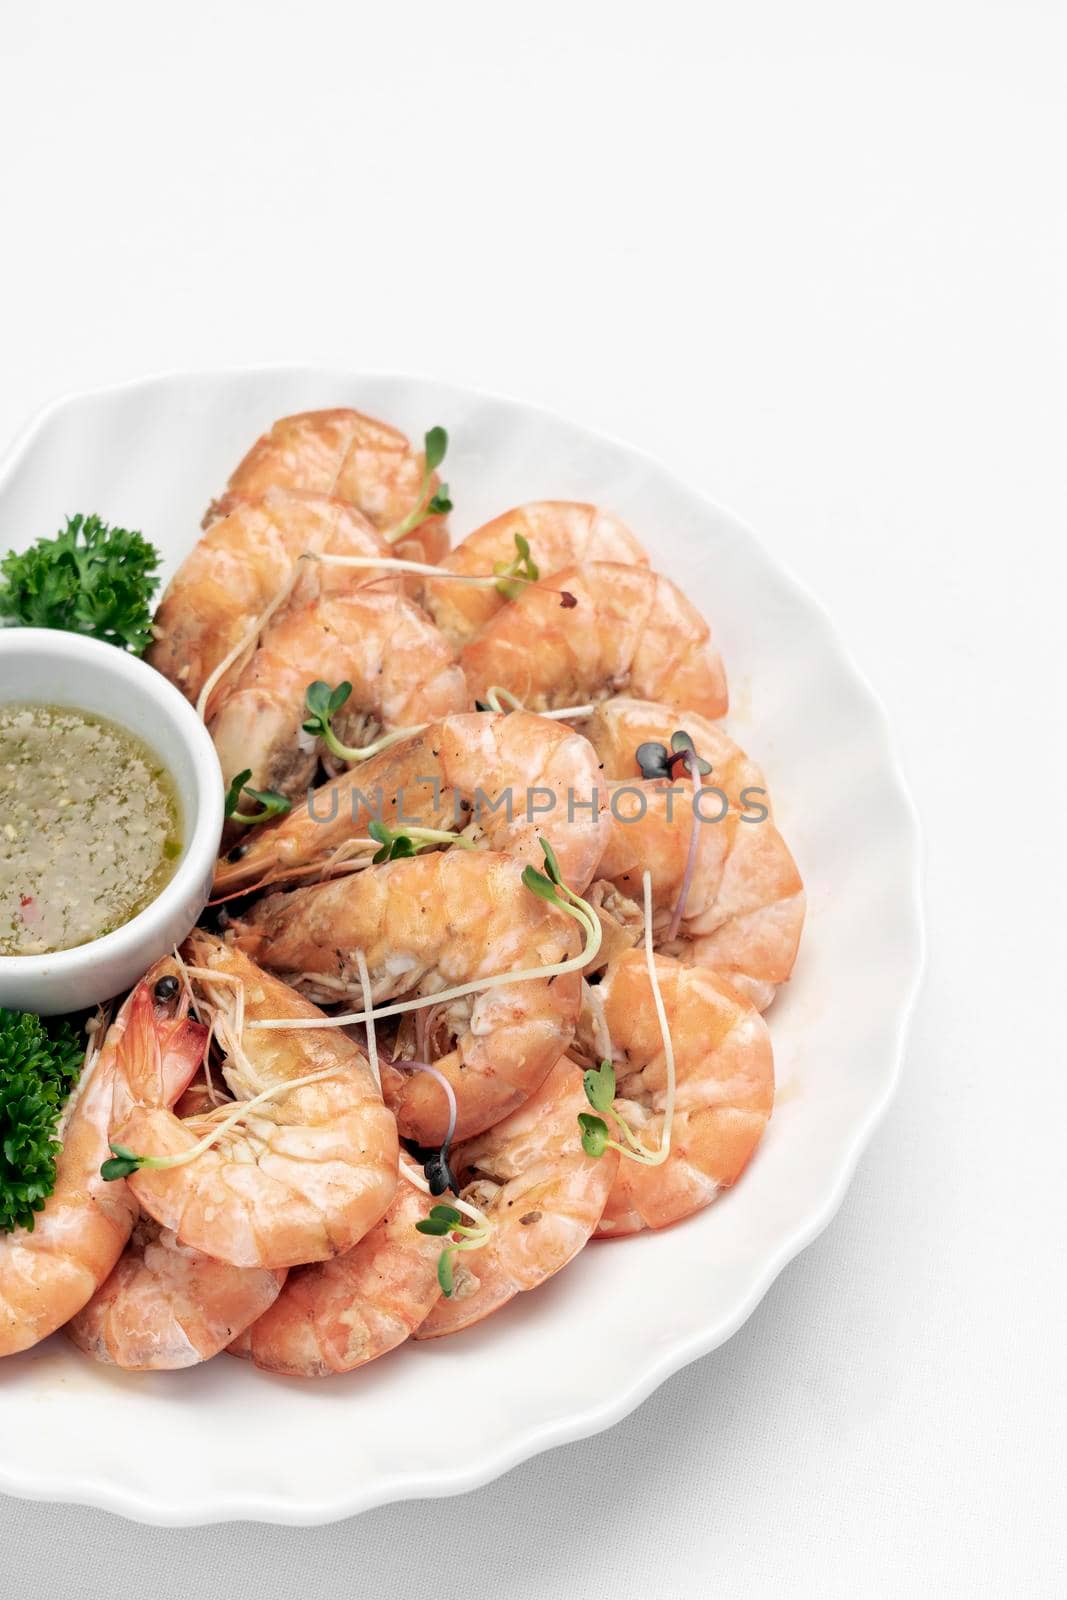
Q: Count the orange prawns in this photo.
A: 15